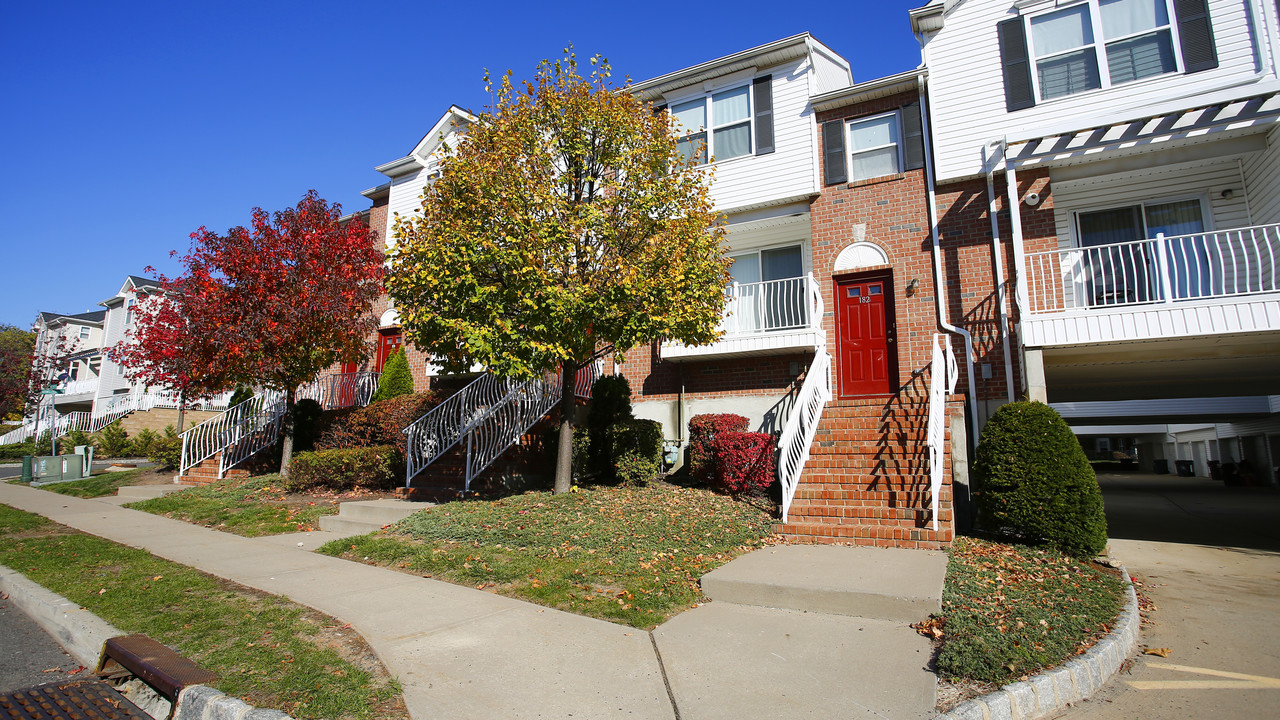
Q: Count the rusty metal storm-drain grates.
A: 1